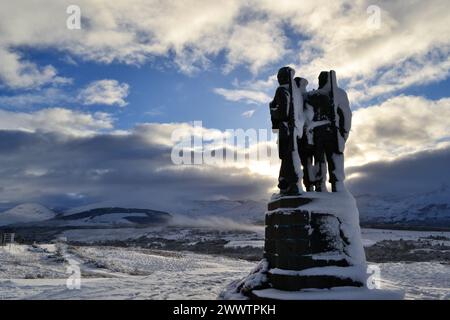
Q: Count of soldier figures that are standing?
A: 3